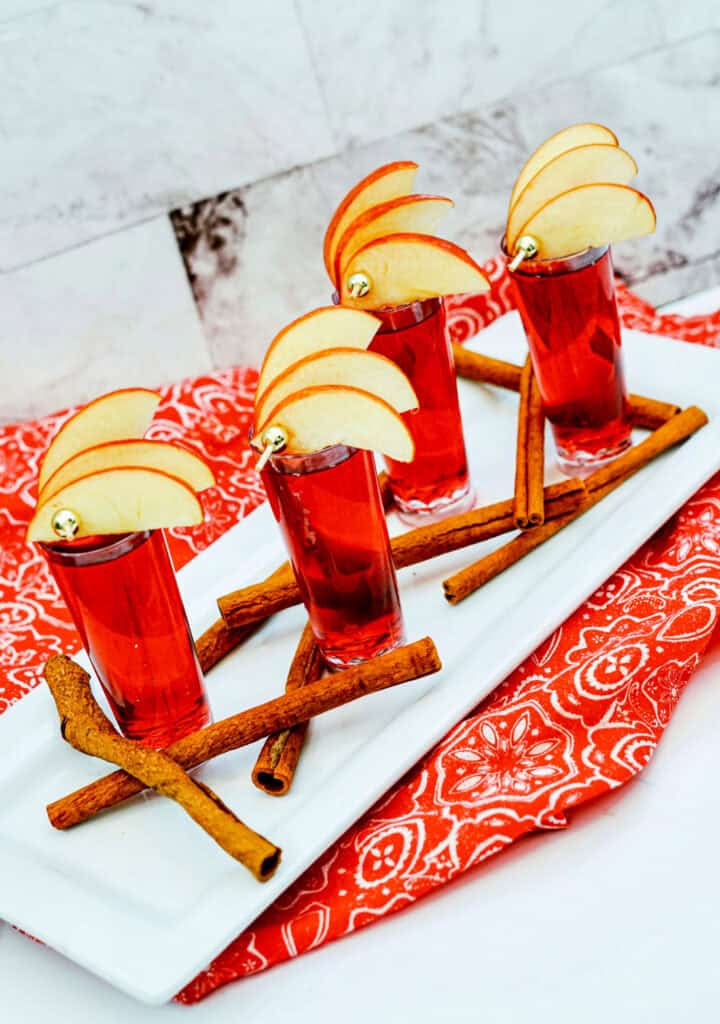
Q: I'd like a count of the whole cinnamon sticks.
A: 8